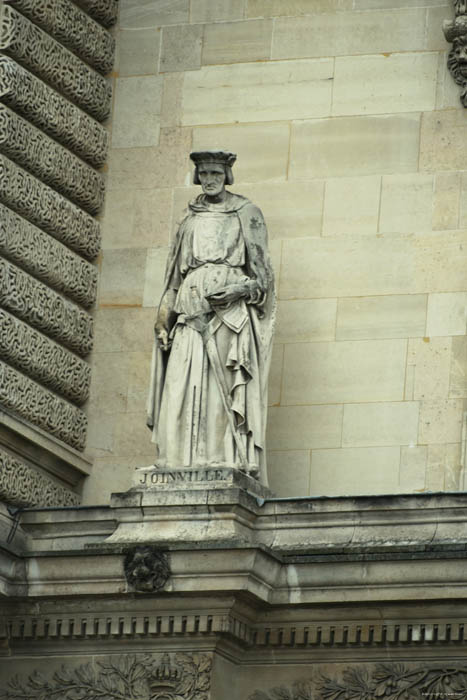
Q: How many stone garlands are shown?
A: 2